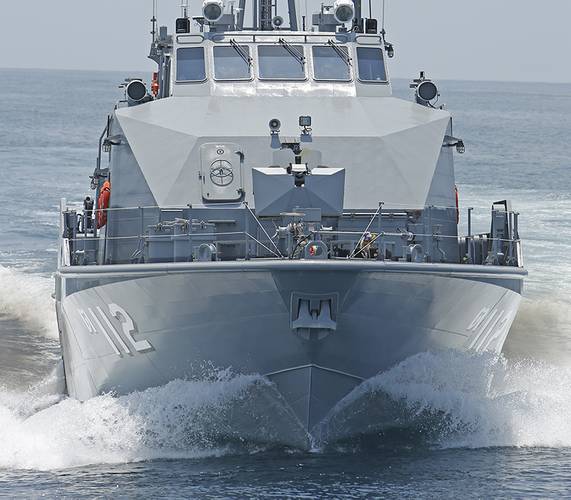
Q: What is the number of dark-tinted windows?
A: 5